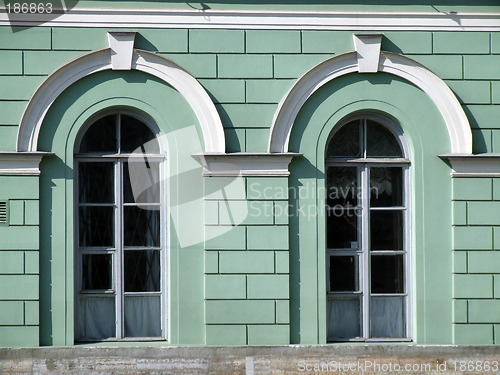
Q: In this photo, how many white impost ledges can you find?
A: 3